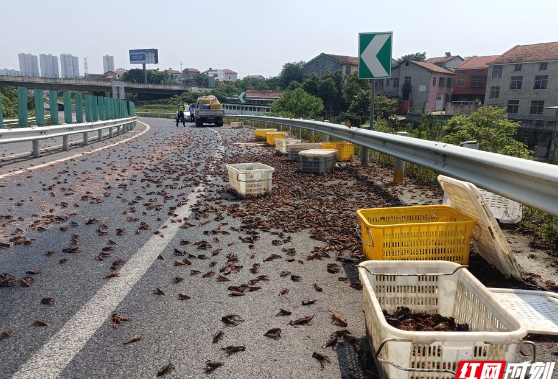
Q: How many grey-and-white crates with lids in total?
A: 2